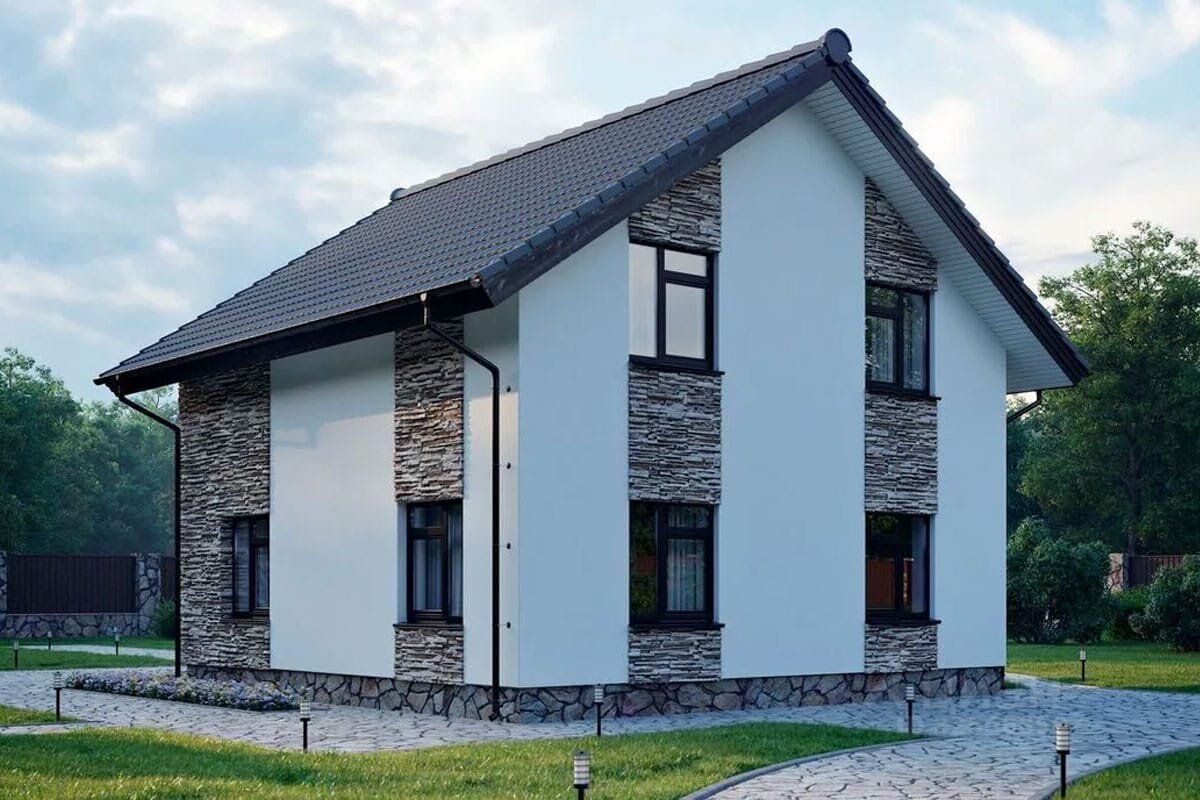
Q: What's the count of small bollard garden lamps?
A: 10